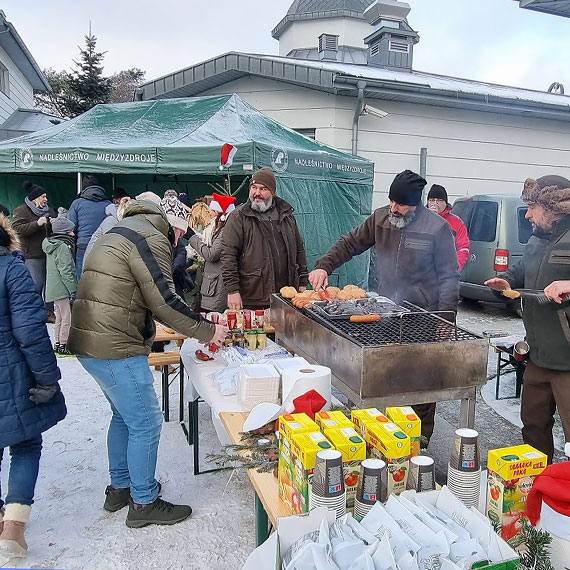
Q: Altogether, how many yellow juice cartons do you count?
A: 8